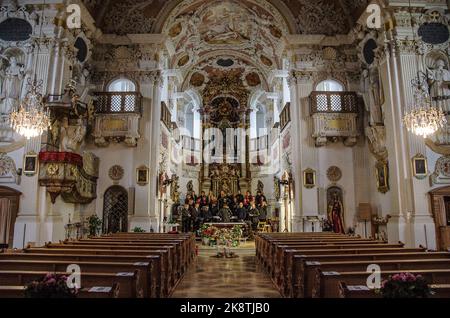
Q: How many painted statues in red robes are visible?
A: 1